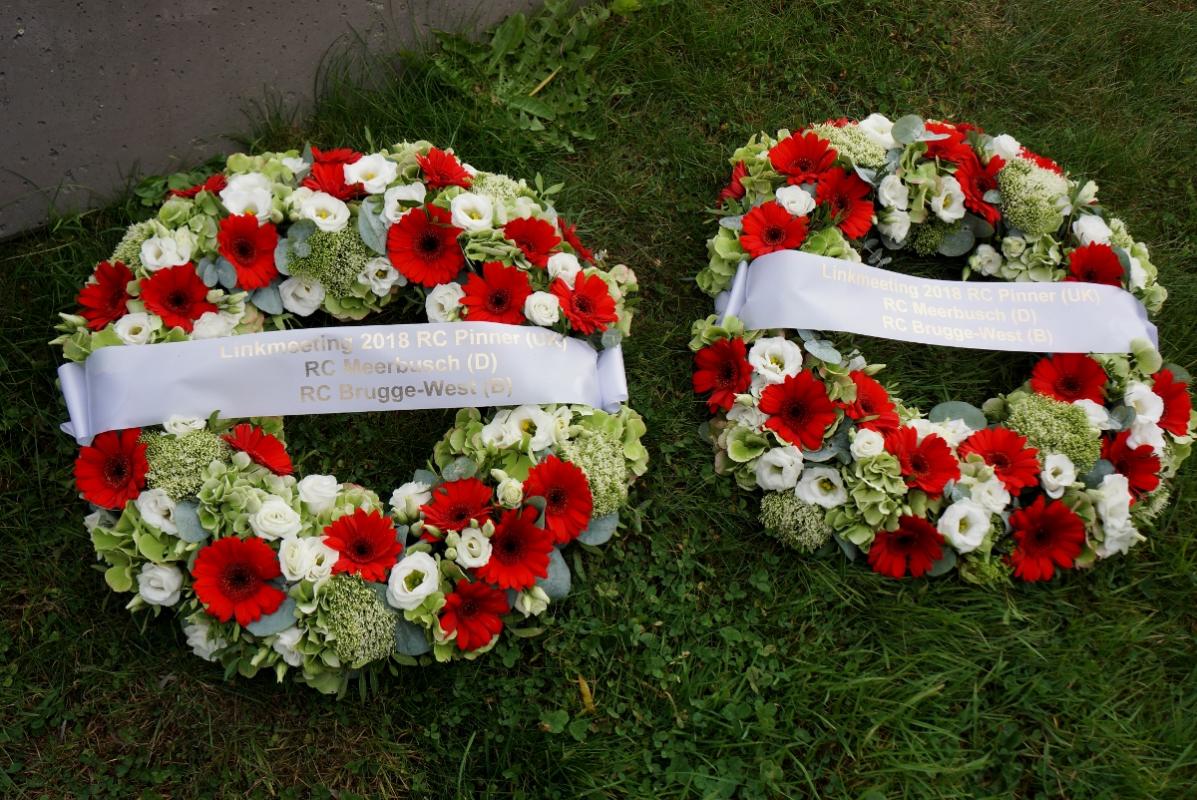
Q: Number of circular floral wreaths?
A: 2